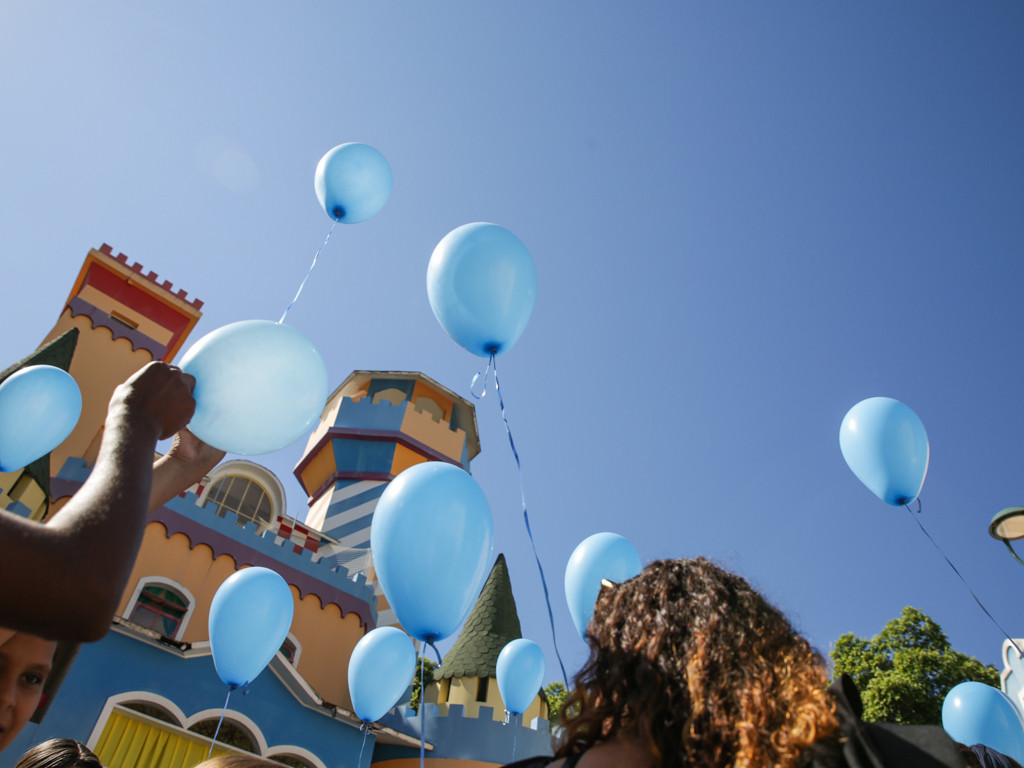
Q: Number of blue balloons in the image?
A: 11